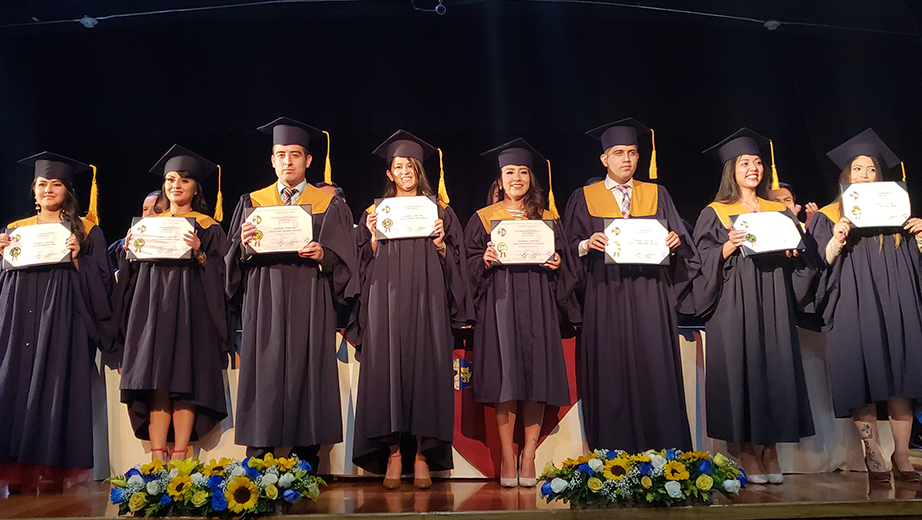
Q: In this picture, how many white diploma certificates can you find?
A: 8